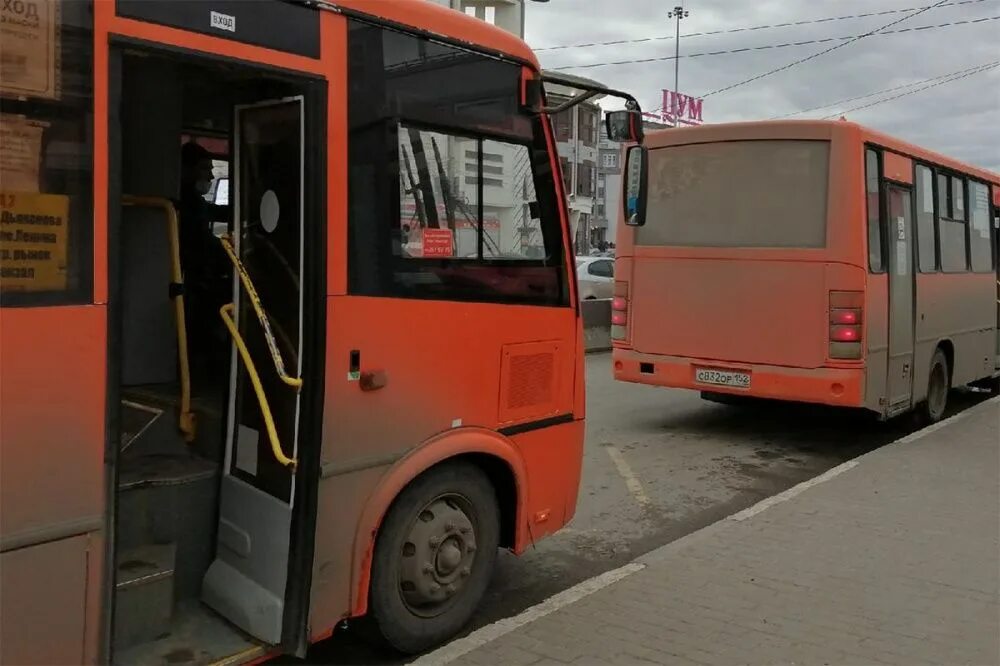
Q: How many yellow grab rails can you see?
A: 3